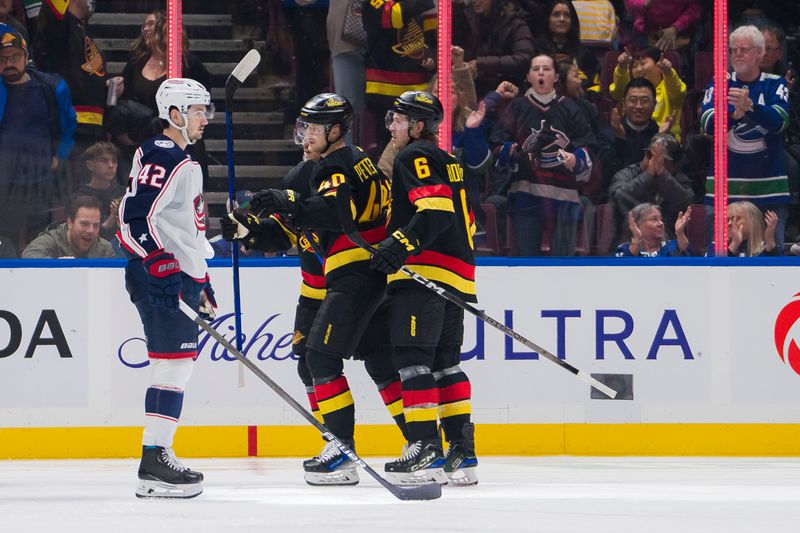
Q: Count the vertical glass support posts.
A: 3